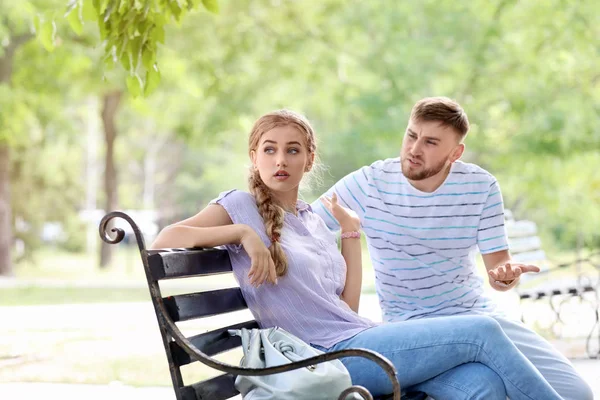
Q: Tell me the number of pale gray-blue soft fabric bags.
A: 1